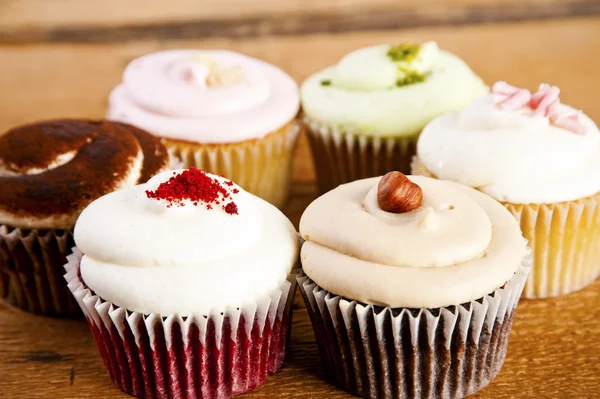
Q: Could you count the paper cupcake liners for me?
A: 6